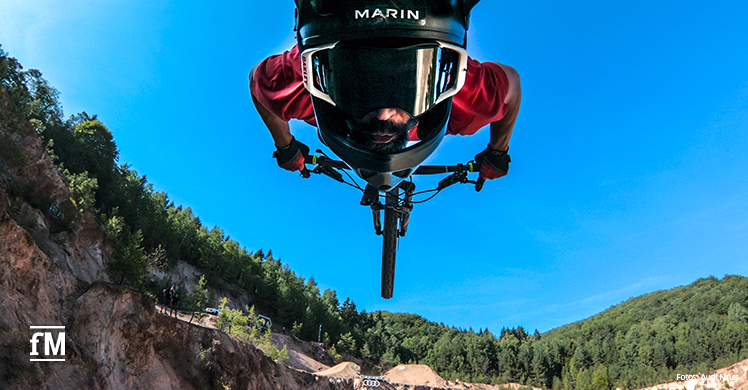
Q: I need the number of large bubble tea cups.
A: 0